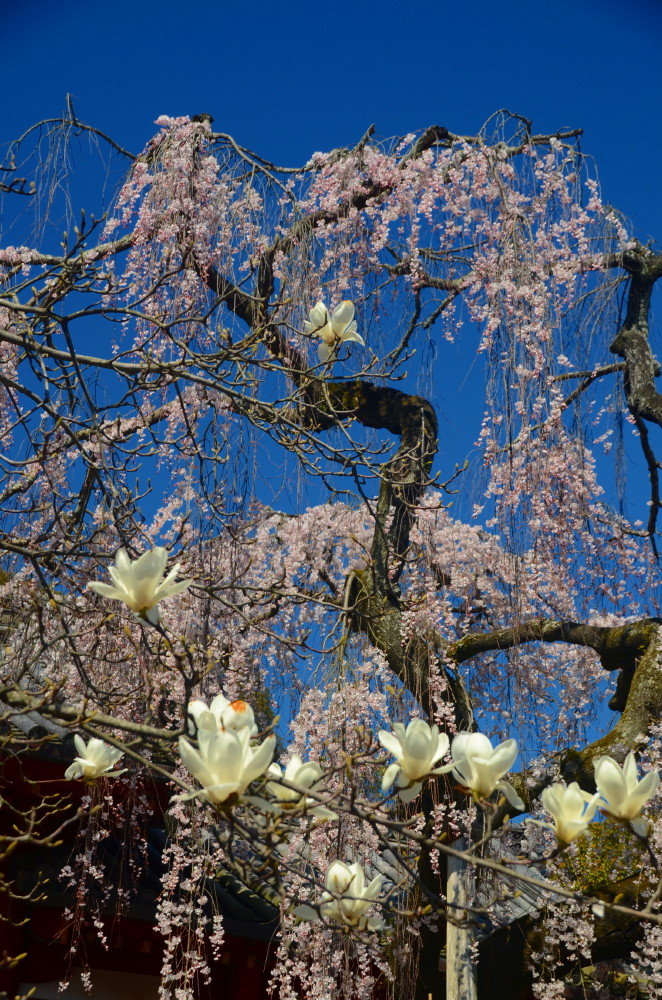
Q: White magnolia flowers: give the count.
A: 11